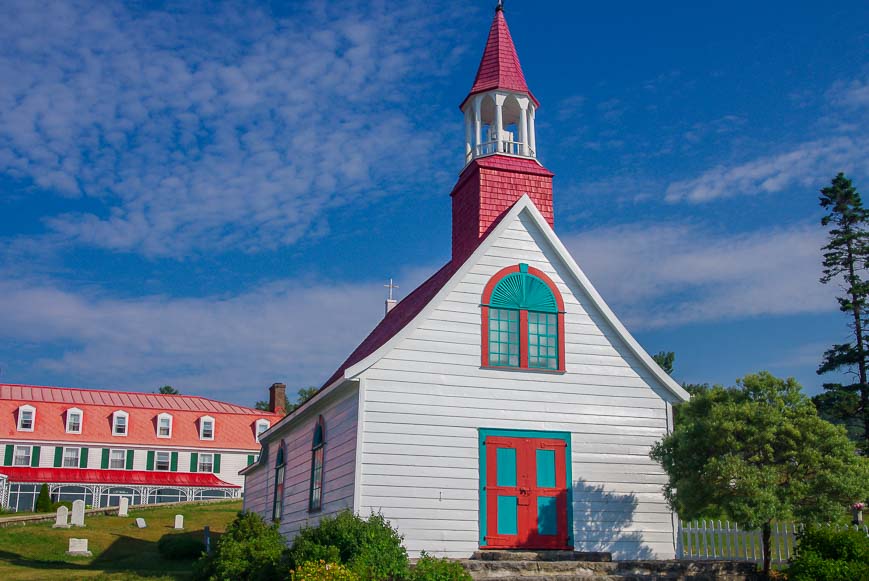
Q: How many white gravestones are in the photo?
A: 6